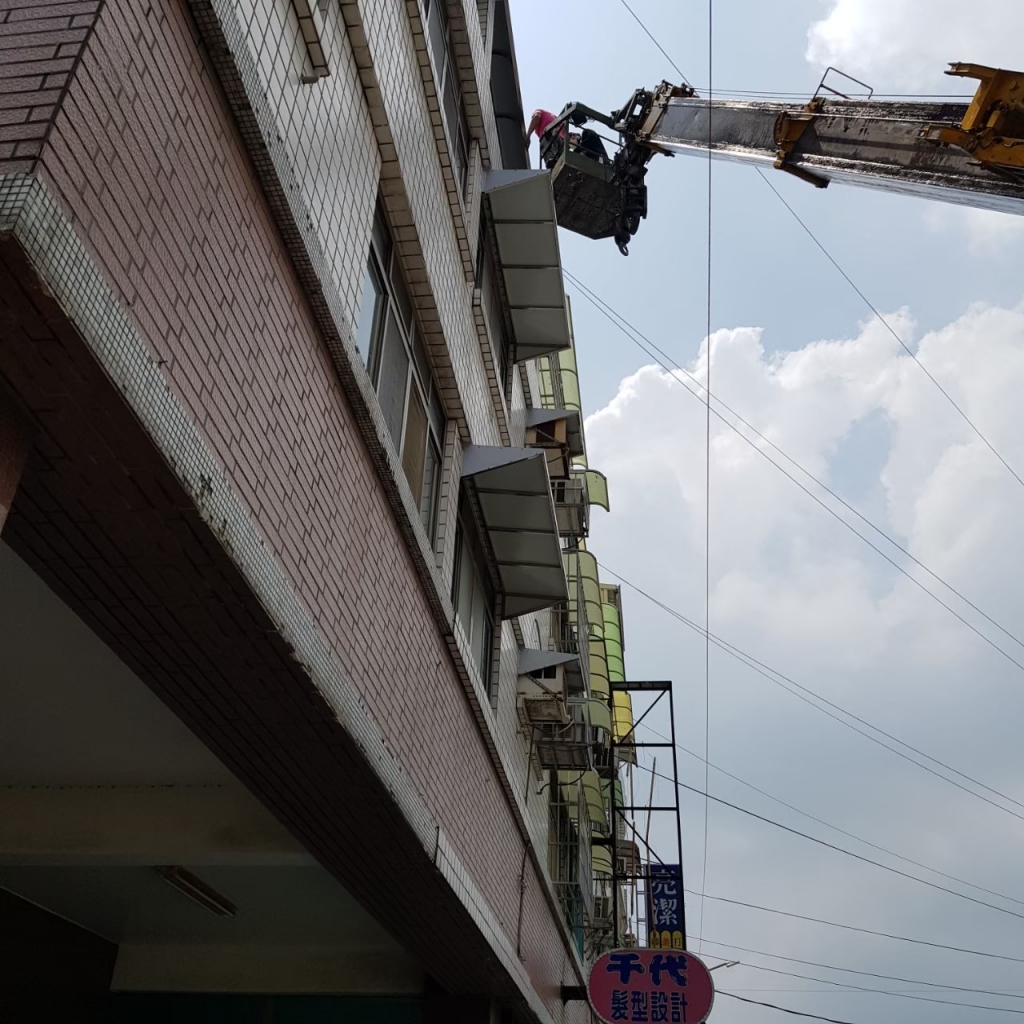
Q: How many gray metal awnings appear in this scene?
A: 4